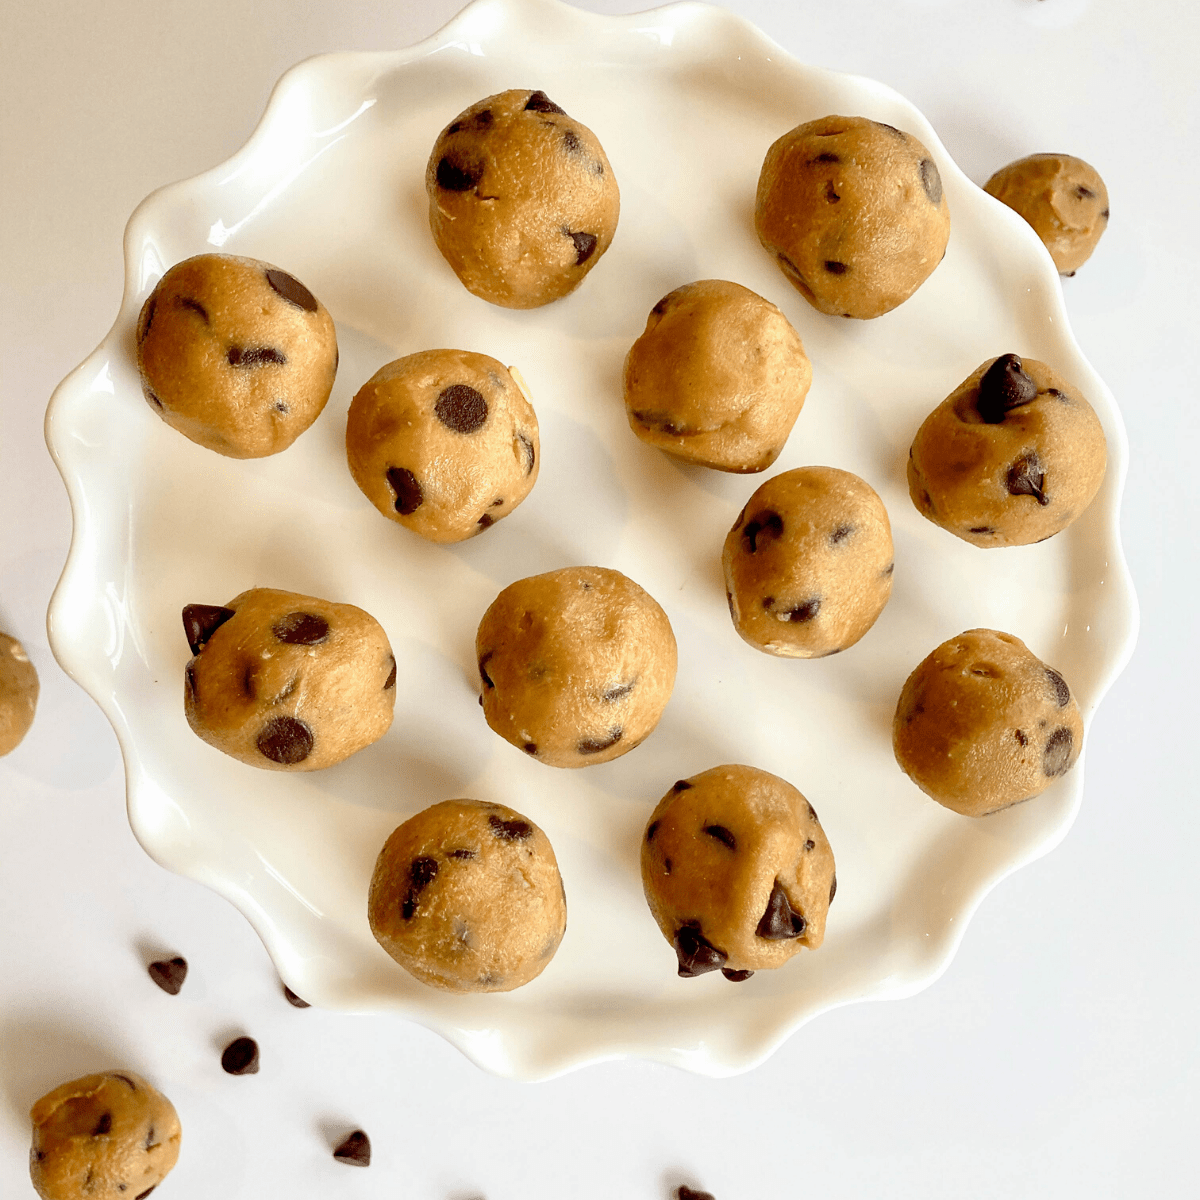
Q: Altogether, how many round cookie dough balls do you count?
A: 15